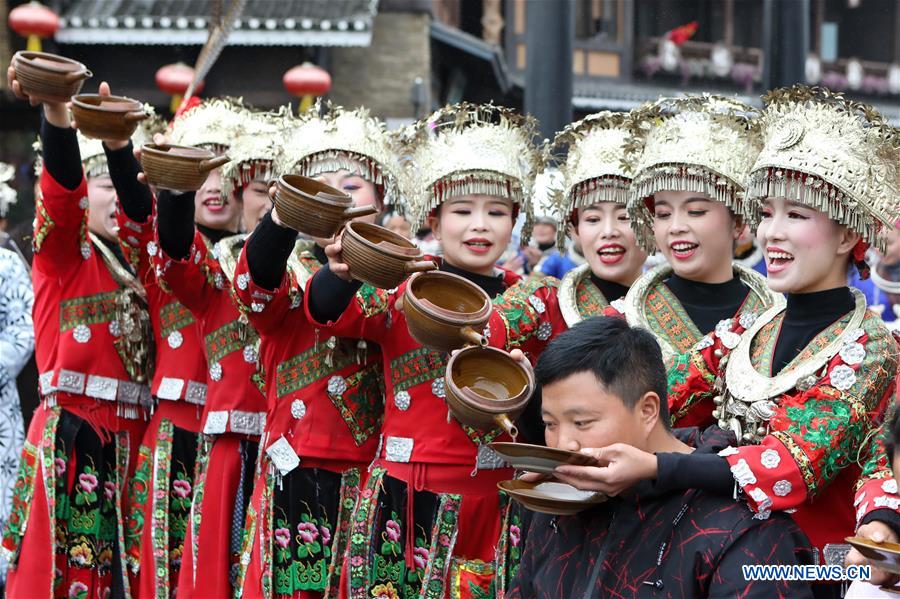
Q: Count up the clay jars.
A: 7